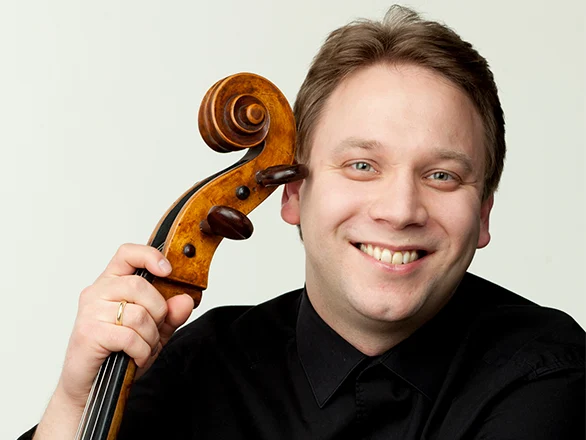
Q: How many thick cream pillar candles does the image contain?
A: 0